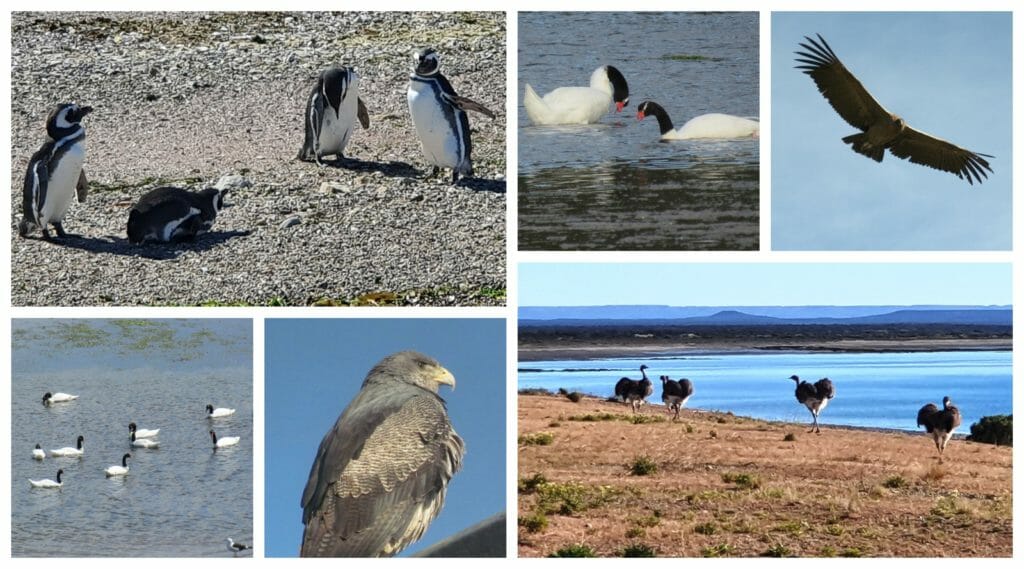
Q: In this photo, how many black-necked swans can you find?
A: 11